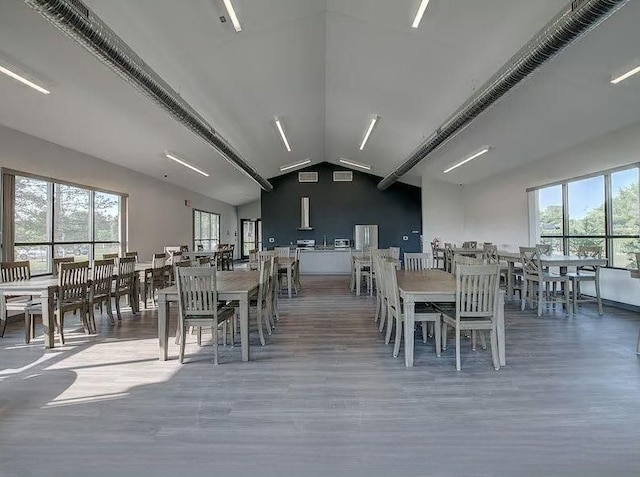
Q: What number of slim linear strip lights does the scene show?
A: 10